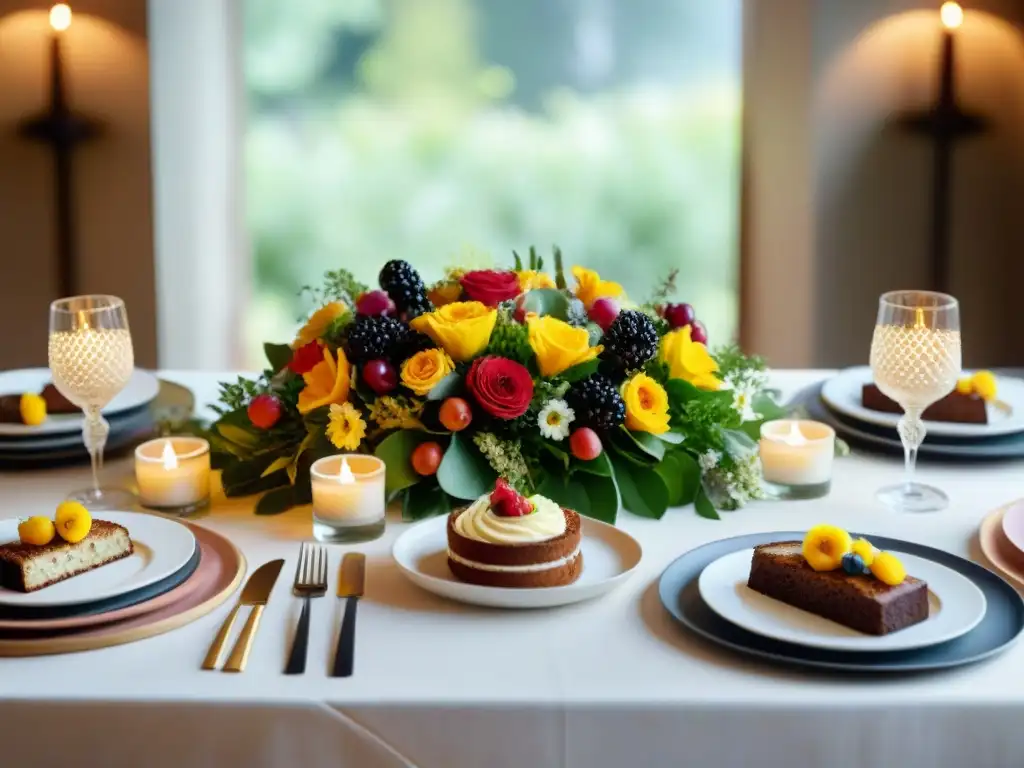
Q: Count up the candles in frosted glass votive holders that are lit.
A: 3